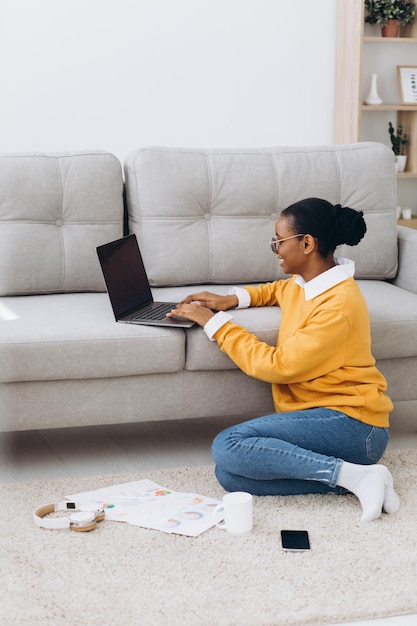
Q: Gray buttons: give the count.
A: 3